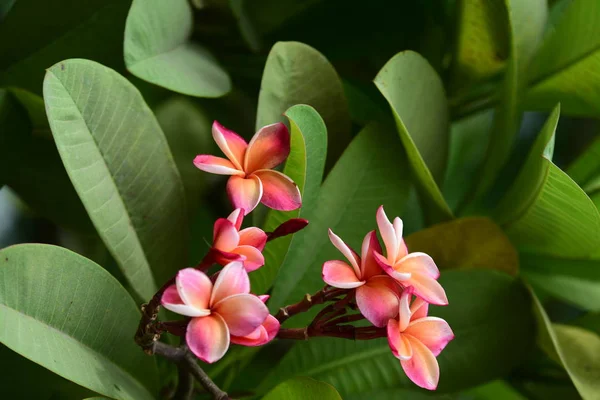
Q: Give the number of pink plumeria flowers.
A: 7